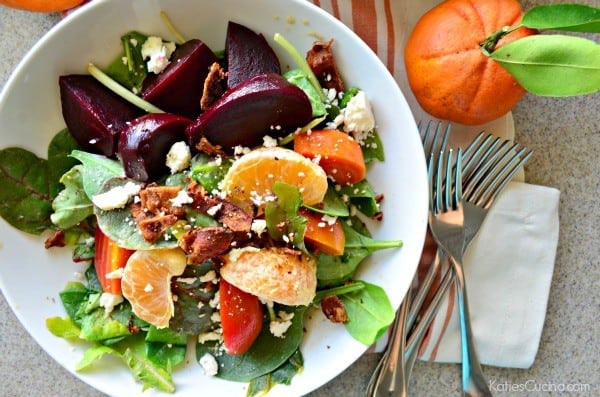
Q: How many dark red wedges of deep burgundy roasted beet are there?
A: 5